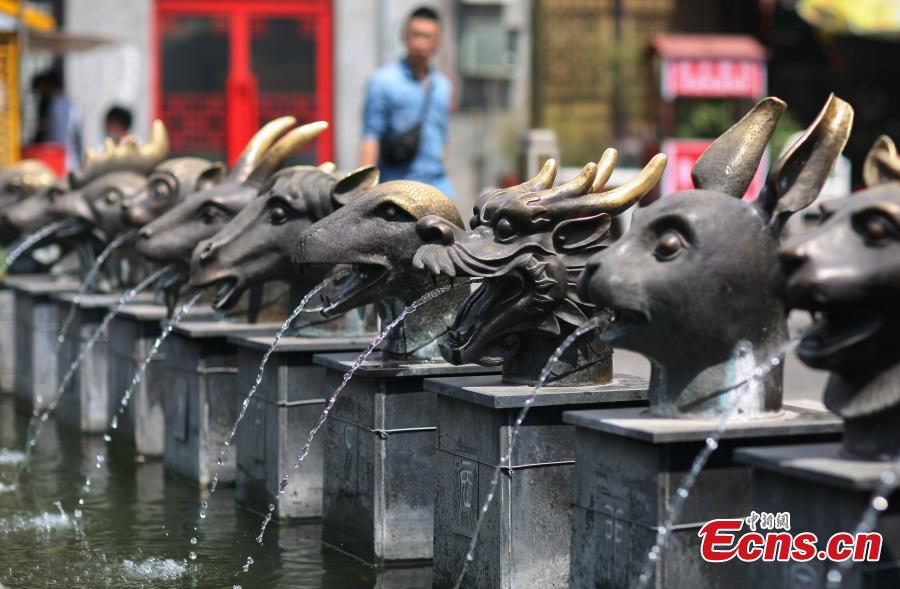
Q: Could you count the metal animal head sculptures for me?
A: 10